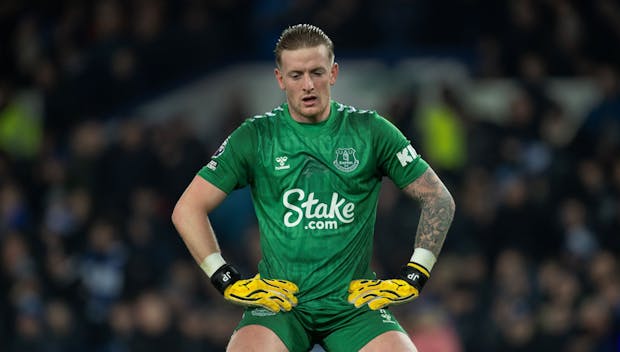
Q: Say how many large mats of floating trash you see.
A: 0